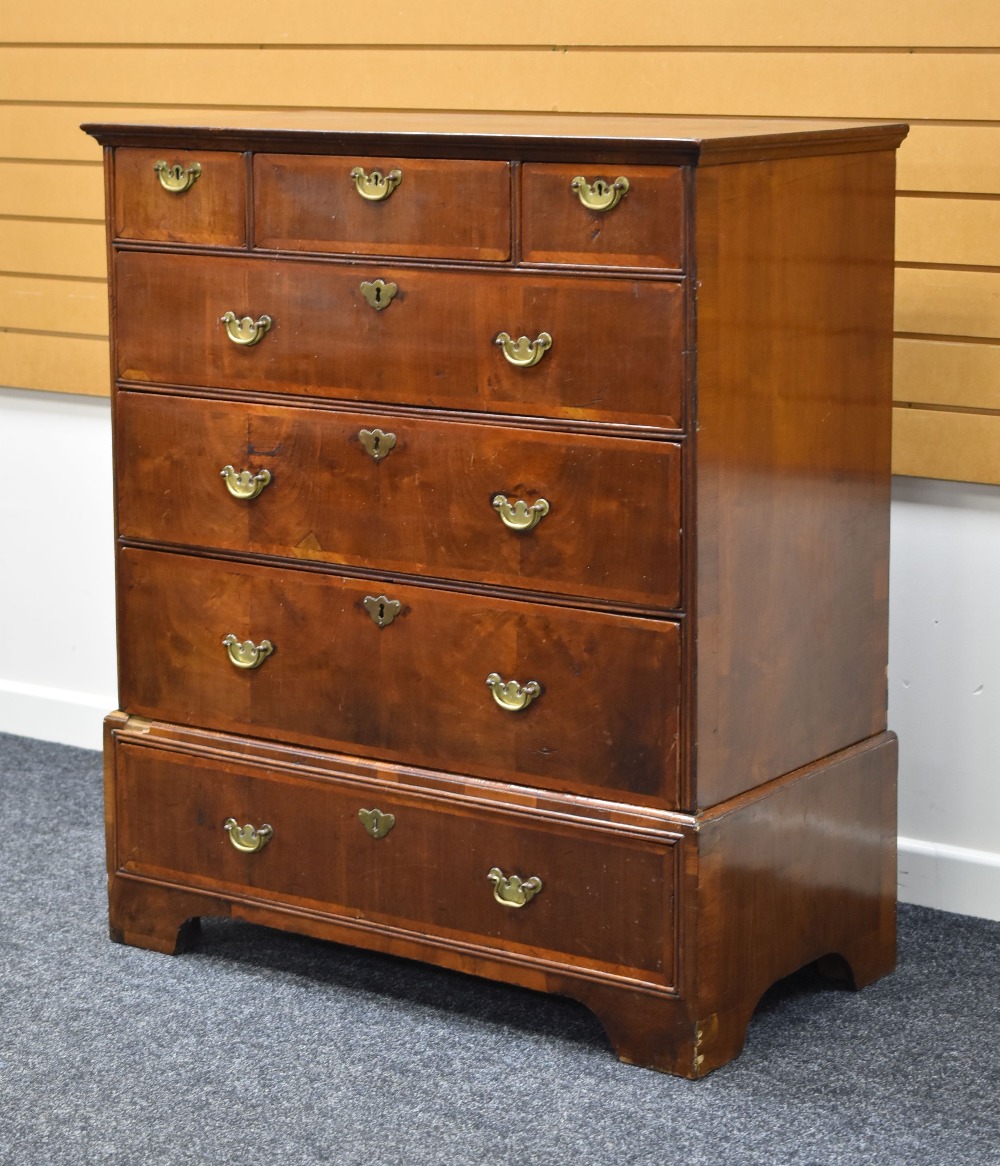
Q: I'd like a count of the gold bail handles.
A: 11